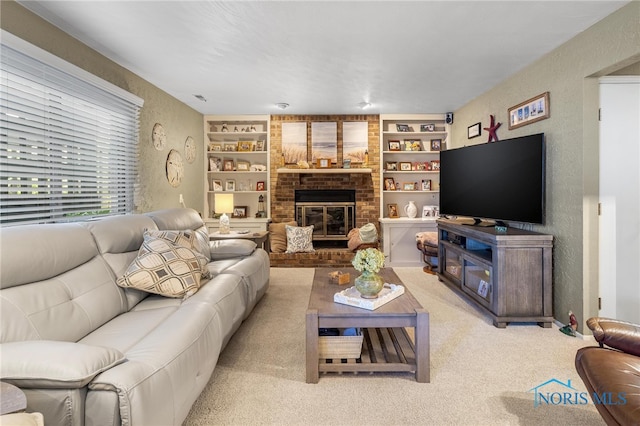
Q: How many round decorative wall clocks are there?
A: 3